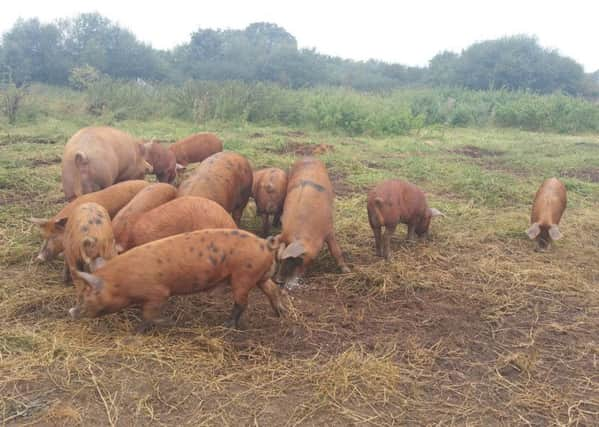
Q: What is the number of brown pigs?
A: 13